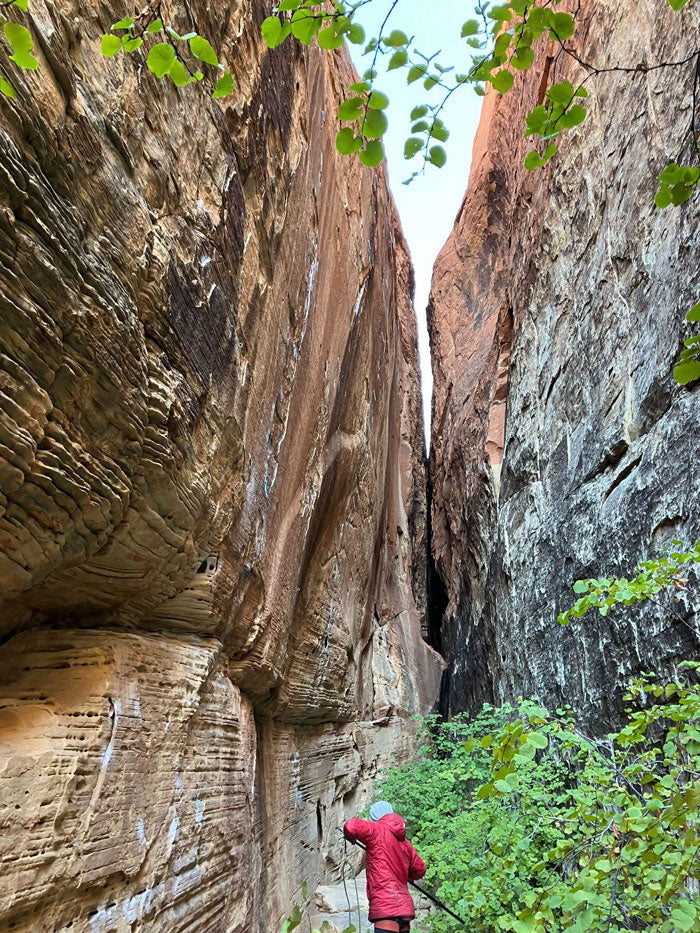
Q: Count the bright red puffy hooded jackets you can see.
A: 1